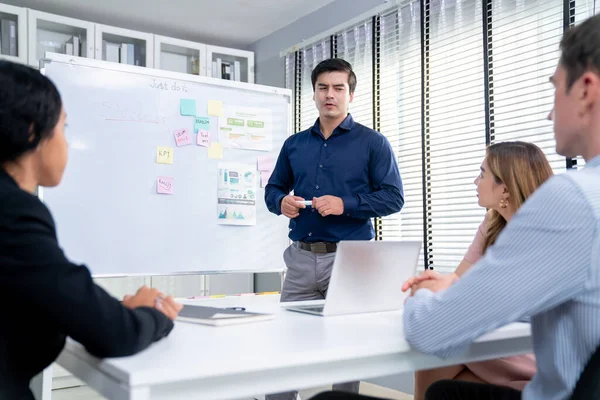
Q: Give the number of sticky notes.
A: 10